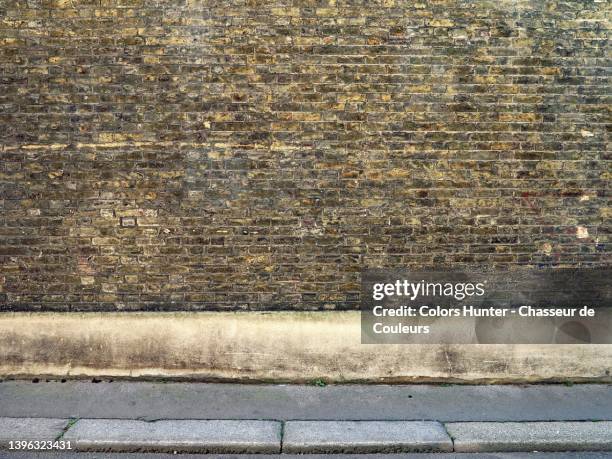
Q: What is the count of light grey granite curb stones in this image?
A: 4